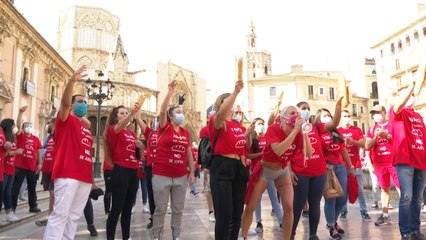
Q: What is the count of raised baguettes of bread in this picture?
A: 5